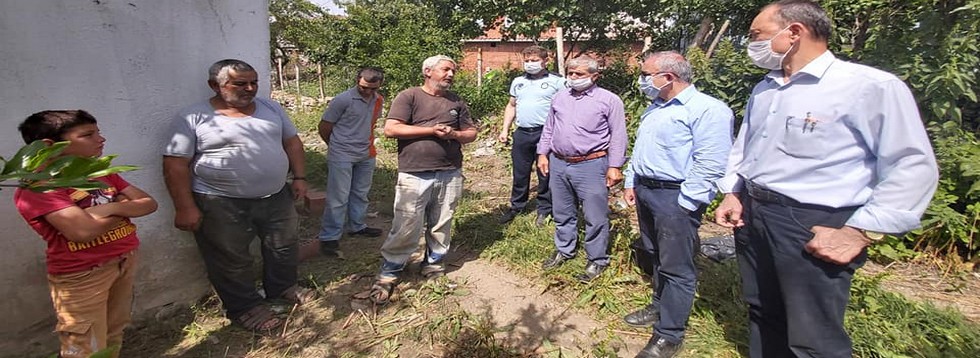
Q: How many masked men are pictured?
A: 4